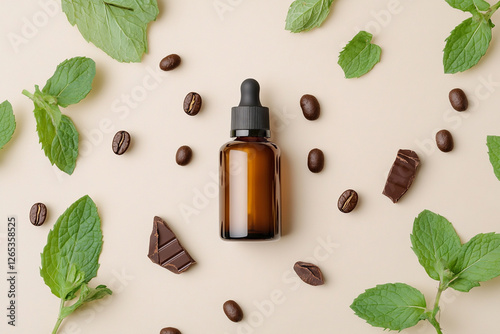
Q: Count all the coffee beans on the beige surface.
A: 13